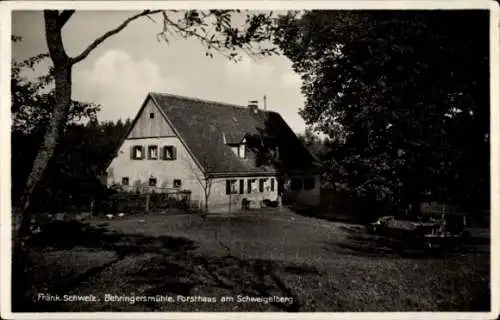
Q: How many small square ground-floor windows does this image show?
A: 3